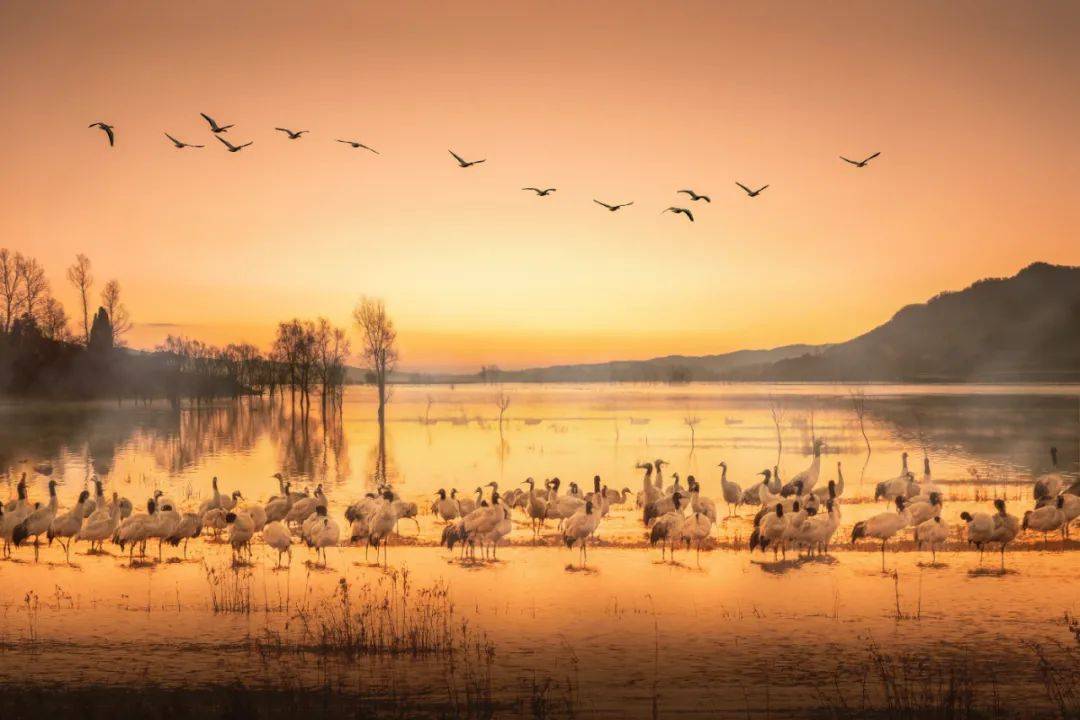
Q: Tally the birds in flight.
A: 13